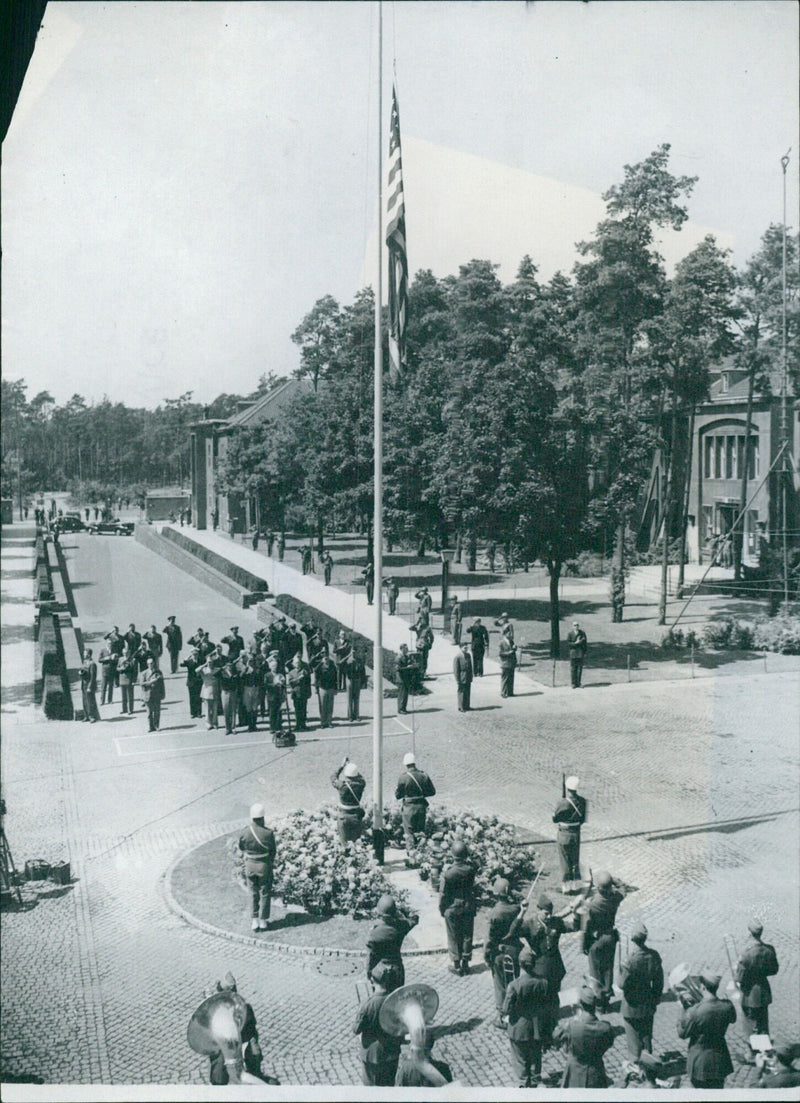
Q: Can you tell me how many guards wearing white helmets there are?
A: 4